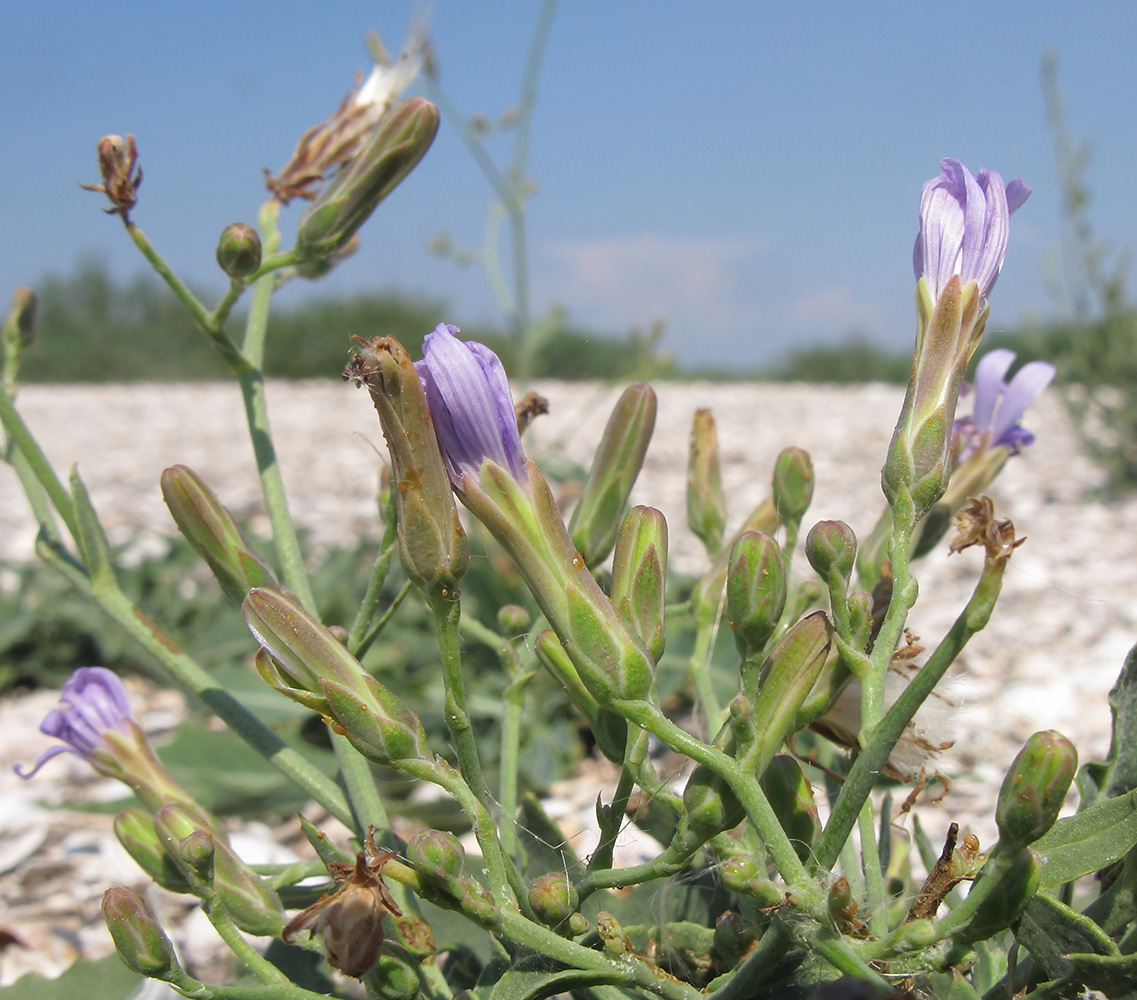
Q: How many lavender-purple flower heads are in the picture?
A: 4